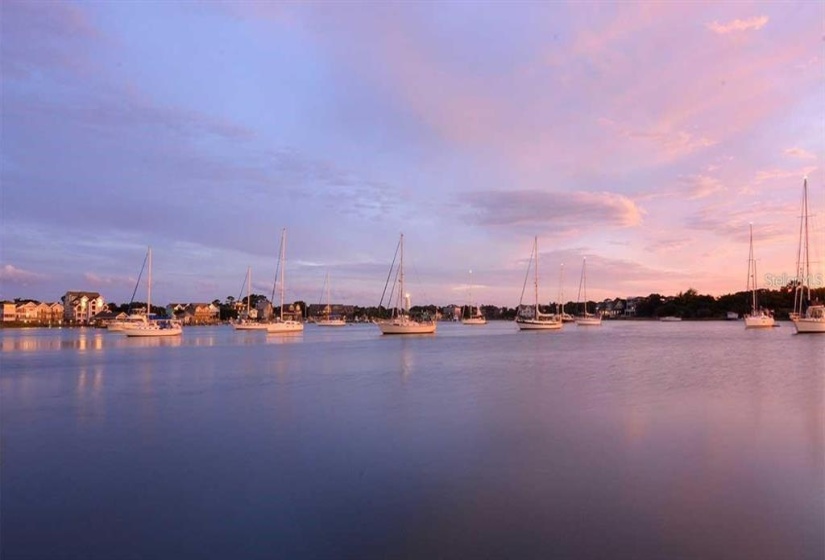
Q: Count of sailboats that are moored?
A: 11